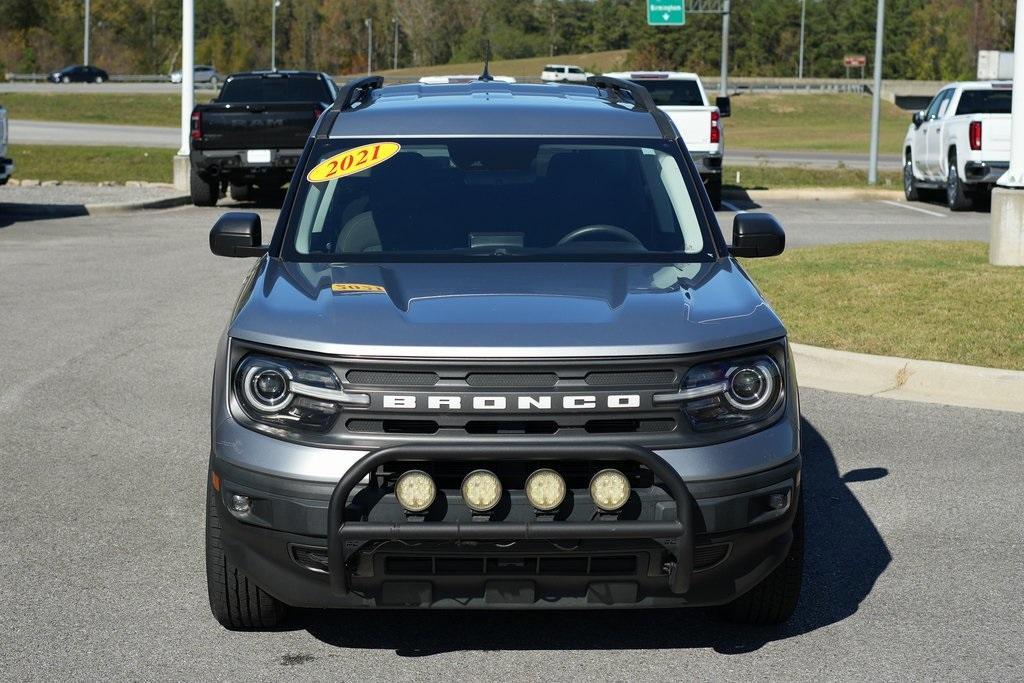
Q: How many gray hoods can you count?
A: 1